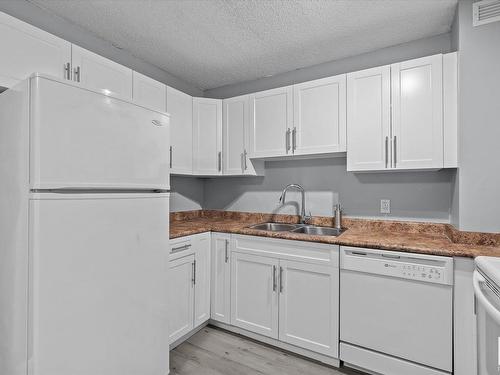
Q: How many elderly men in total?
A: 0